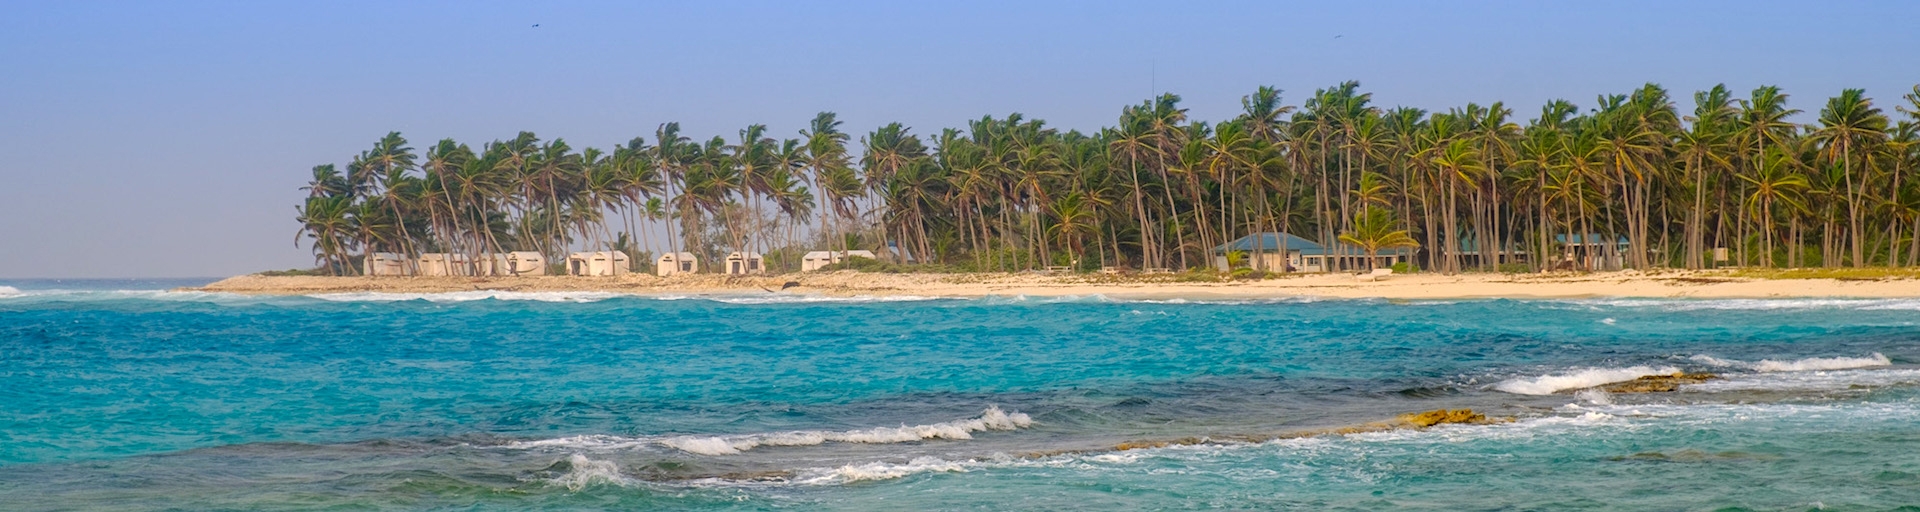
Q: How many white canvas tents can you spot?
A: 10